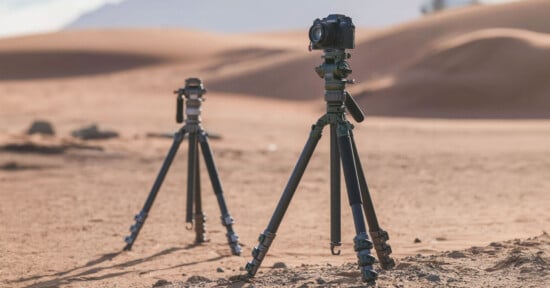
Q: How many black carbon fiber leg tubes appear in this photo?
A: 6